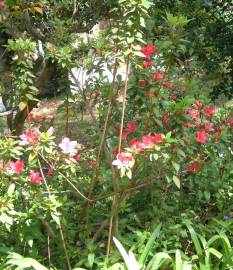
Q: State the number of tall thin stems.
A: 2